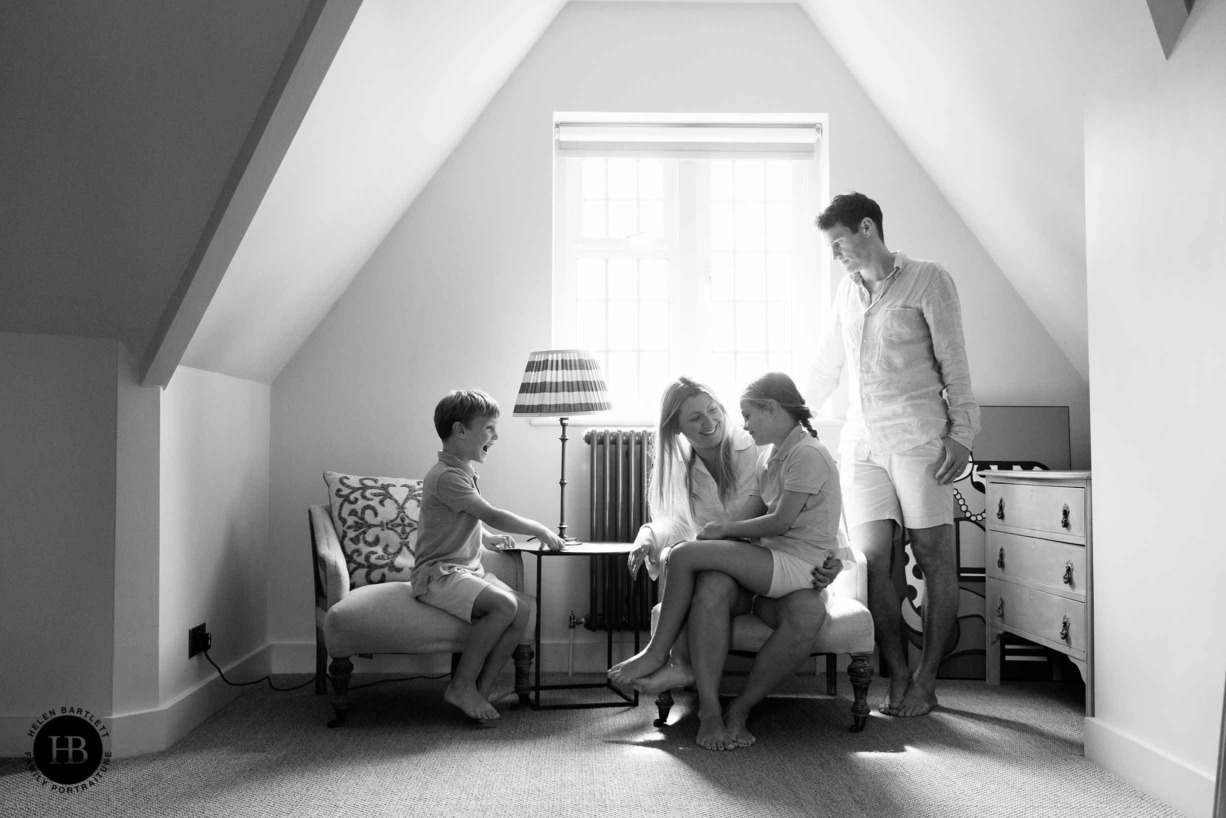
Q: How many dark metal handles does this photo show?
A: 6